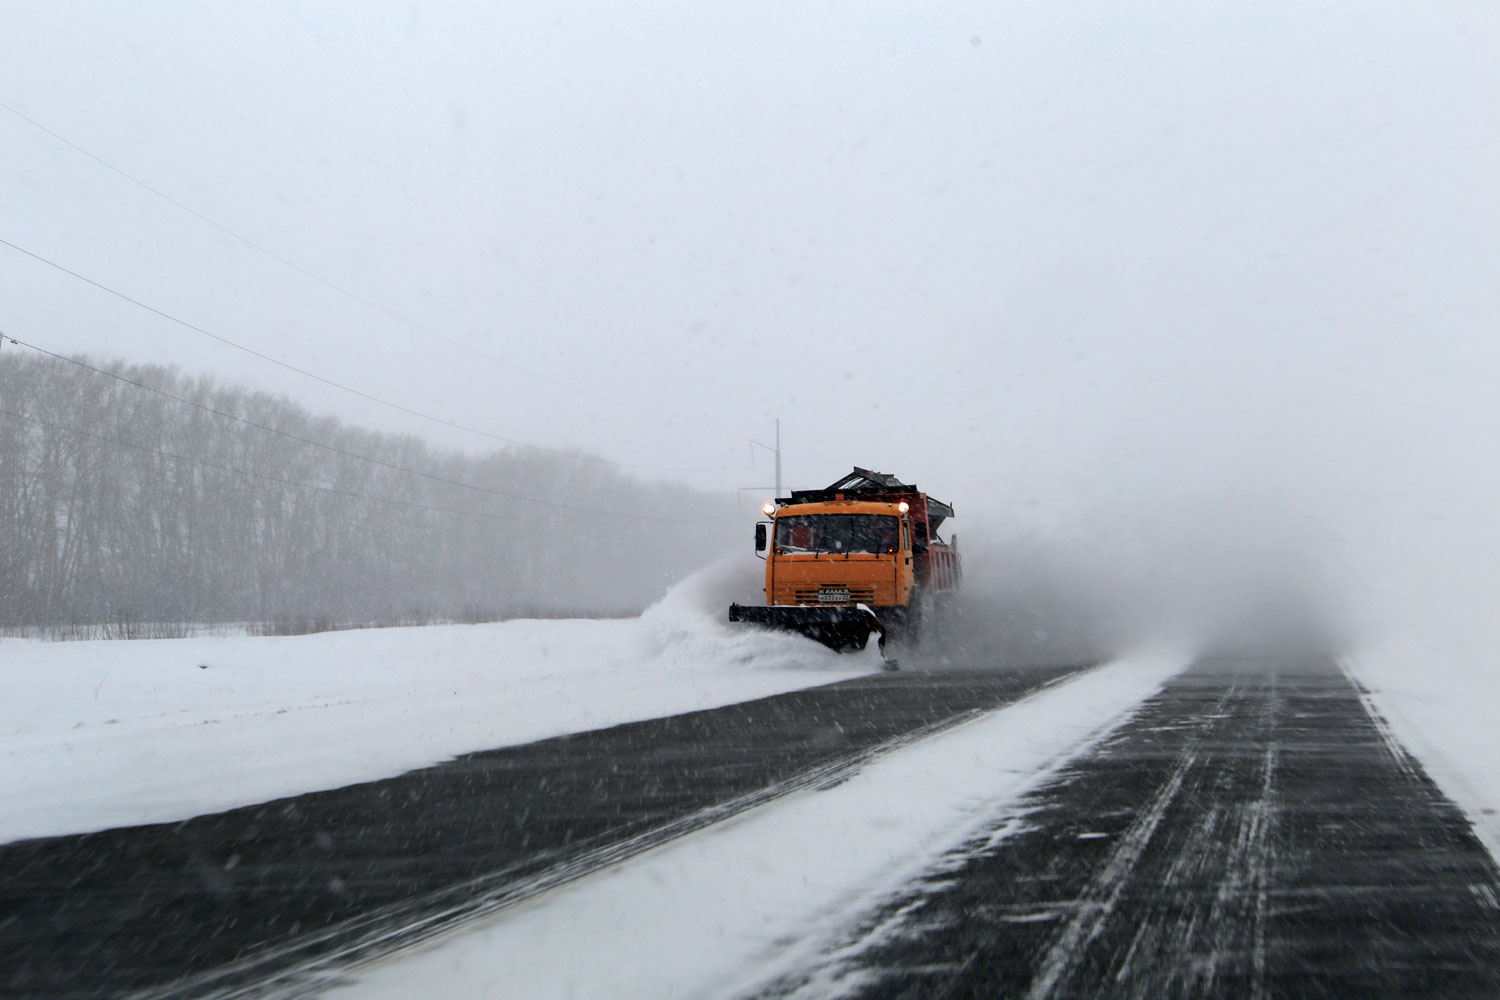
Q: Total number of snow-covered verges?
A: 2